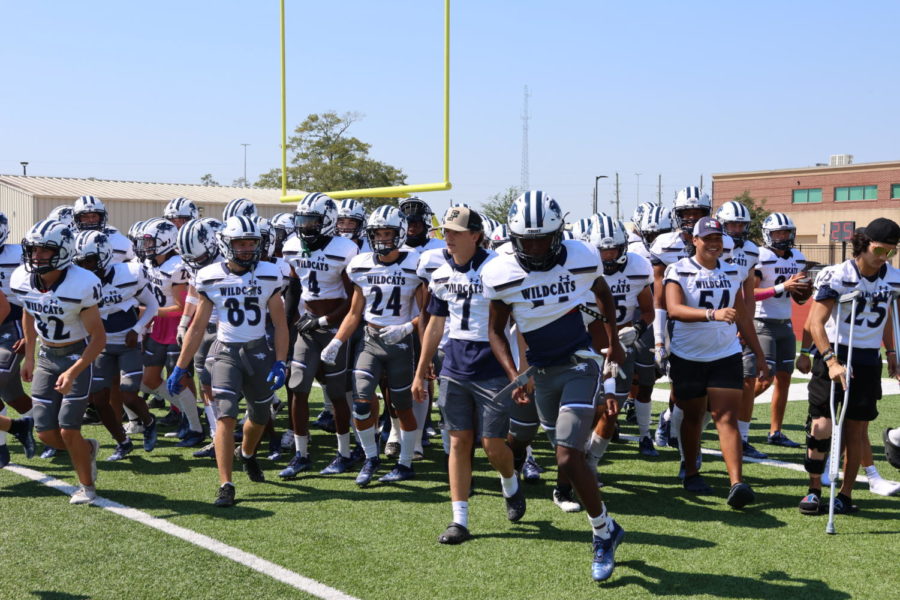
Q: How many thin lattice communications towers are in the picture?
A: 1